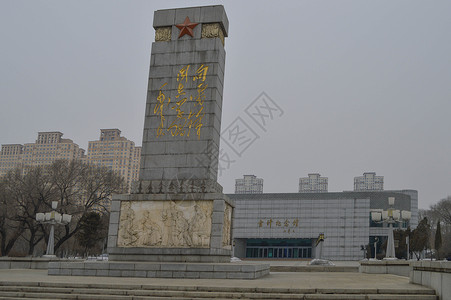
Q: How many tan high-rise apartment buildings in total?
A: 3